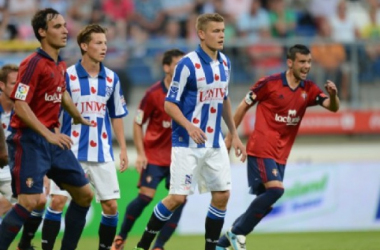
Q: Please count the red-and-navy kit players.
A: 3